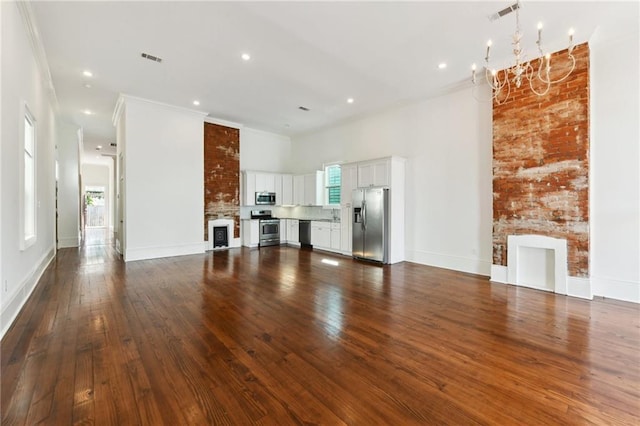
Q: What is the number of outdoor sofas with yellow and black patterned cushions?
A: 0